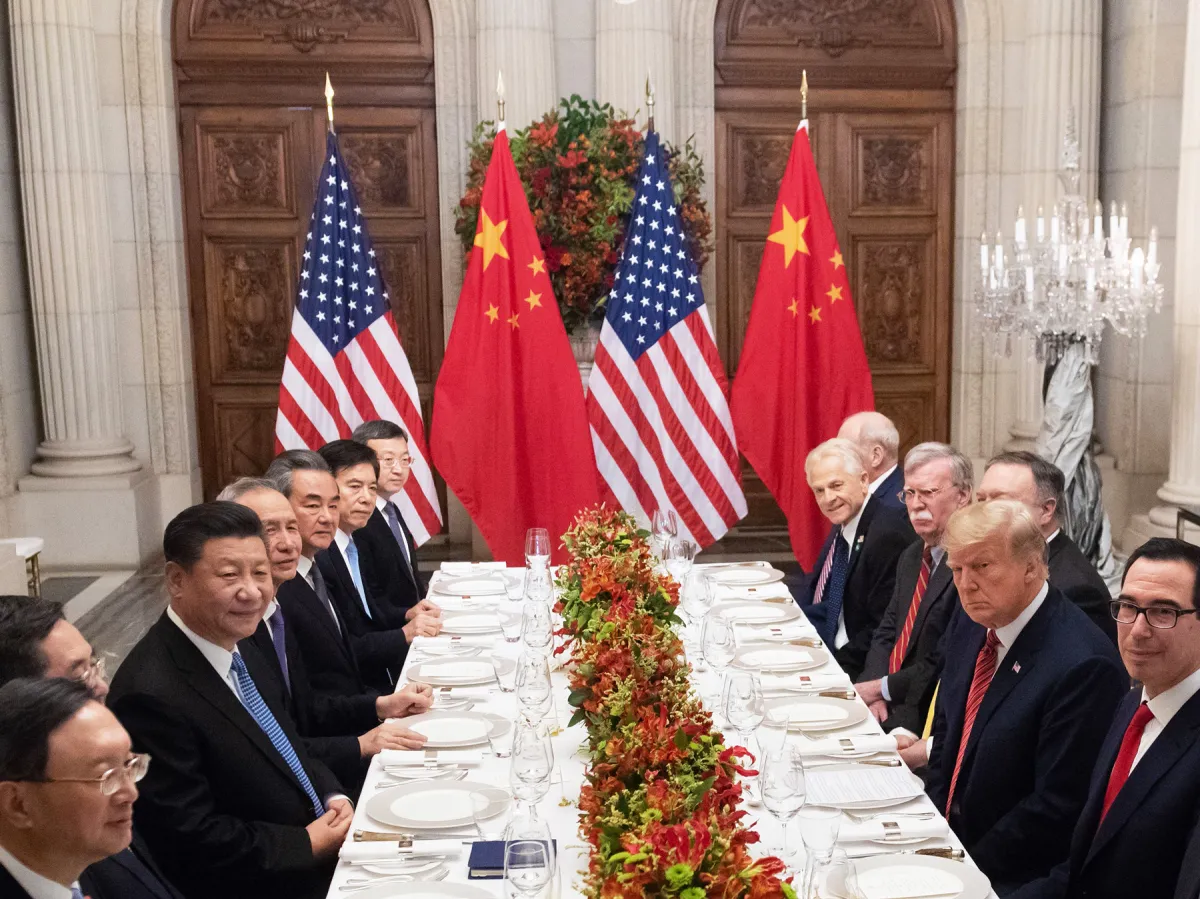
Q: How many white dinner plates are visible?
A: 12